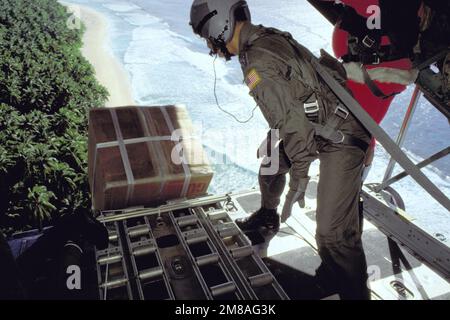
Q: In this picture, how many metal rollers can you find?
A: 14